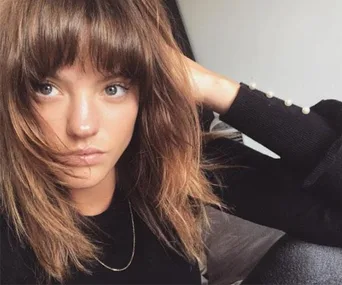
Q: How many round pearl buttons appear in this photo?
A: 4